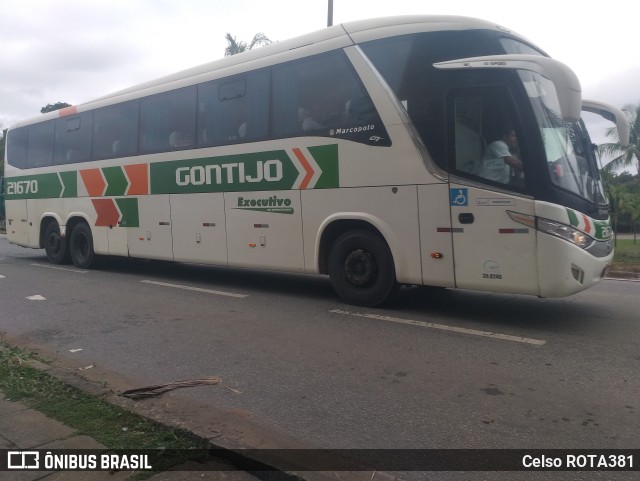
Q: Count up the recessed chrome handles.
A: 3